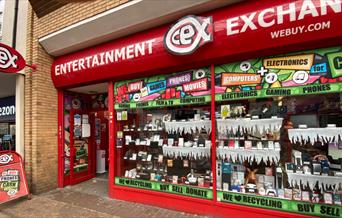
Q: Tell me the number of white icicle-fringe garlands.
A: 6